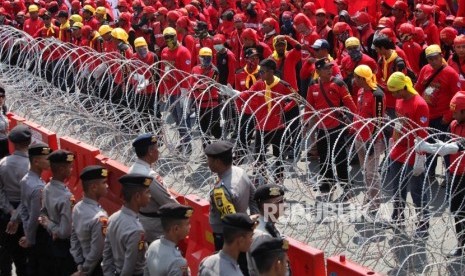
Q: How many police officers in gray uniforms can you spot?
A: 12